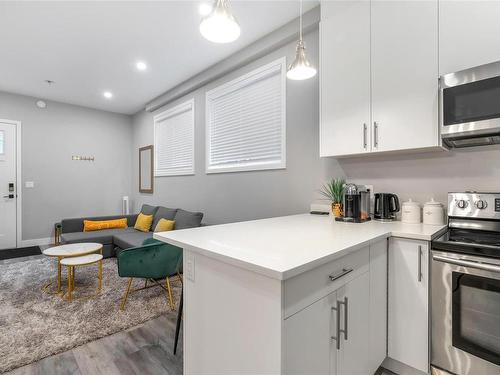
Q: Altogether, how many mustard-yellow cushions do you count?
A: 3